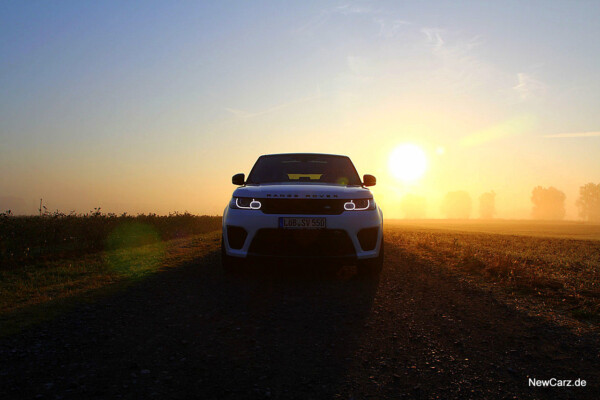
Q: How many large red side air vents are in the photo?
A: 0